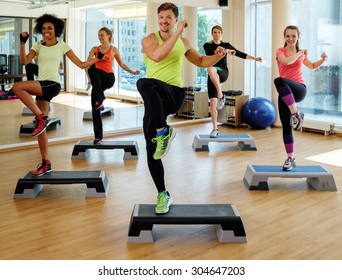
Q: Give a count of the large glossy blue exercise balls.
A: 1